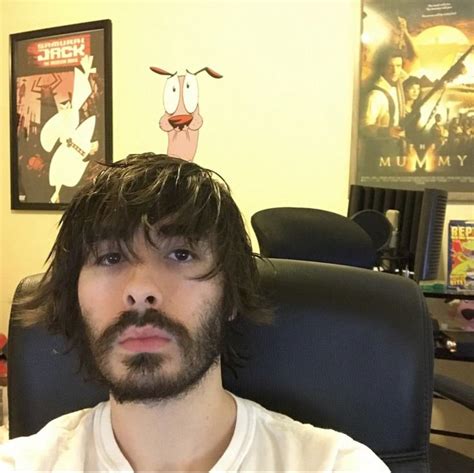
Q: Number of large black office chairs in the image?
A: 2